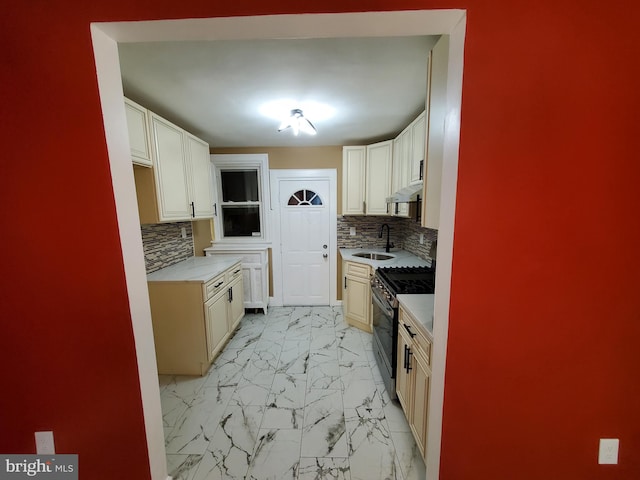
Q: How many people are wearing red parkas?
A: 0